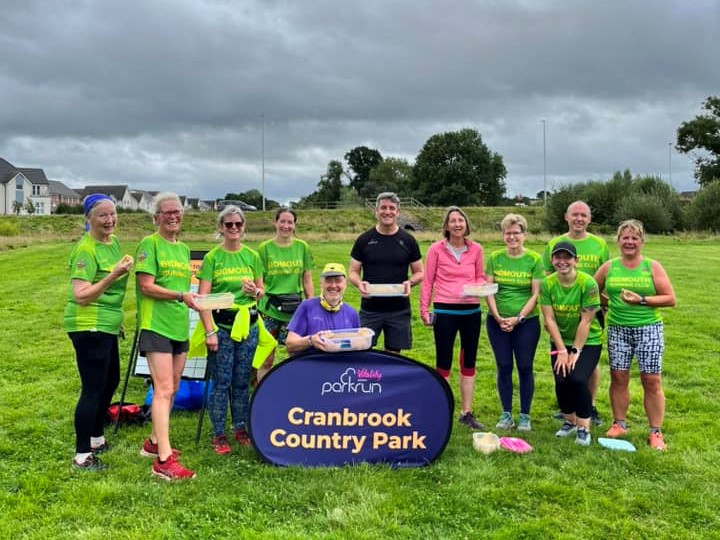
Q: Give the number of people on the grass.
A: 11